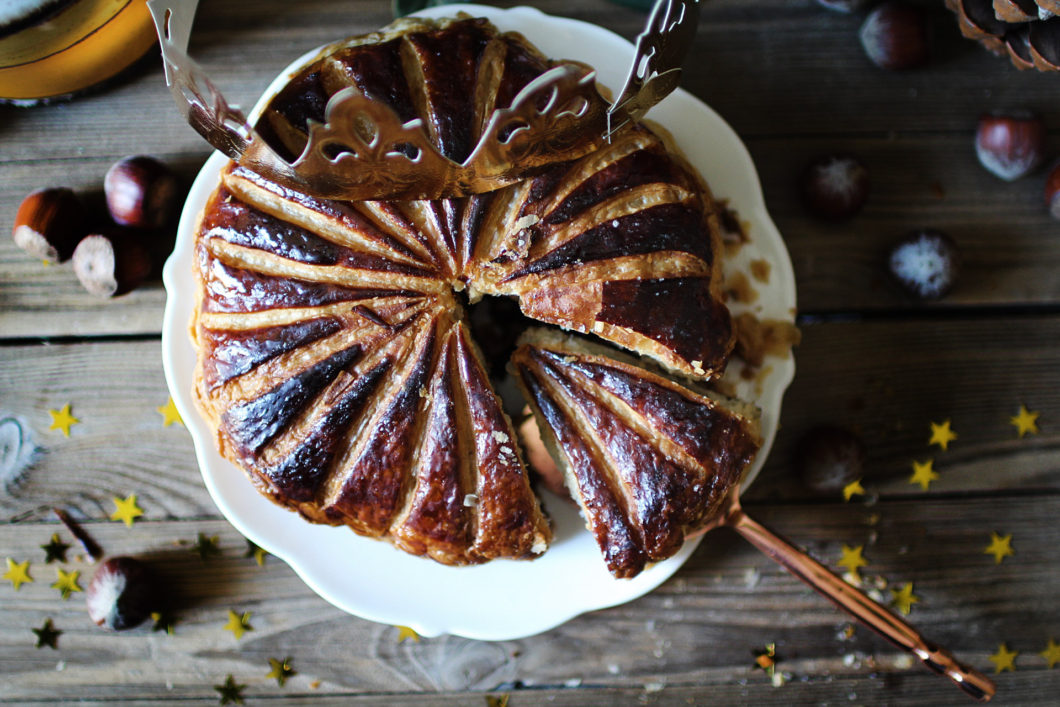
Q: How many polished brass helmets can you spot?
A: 0